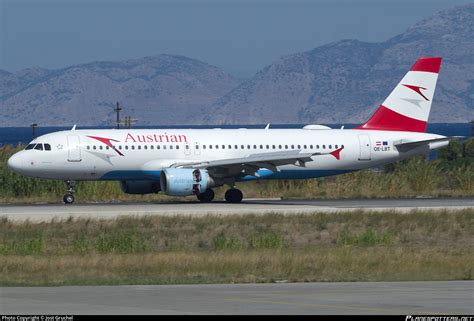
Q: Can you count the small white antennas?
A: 3